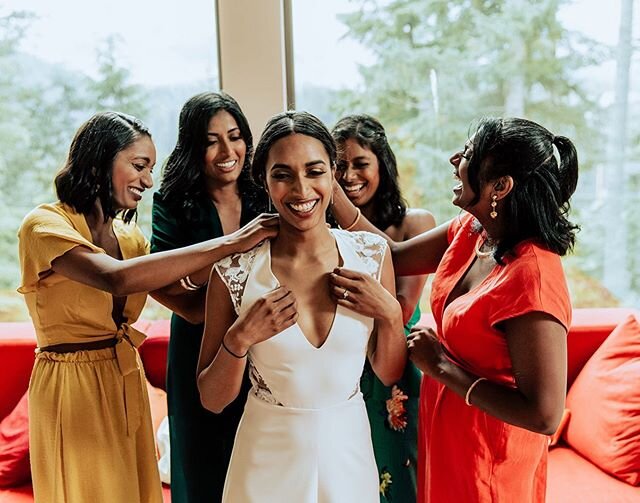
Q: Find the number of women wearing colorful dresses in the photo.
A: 4